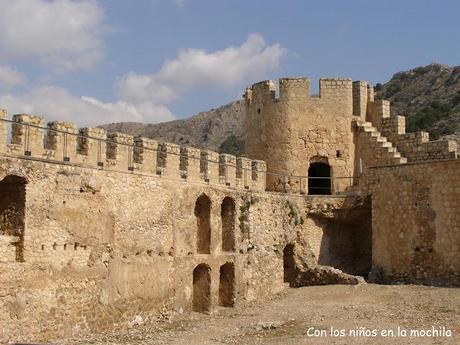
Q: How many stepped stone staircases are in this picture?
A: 1